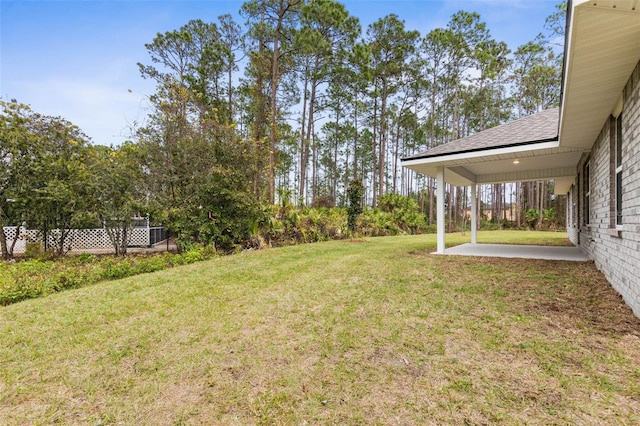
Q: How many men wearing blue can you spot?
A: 0